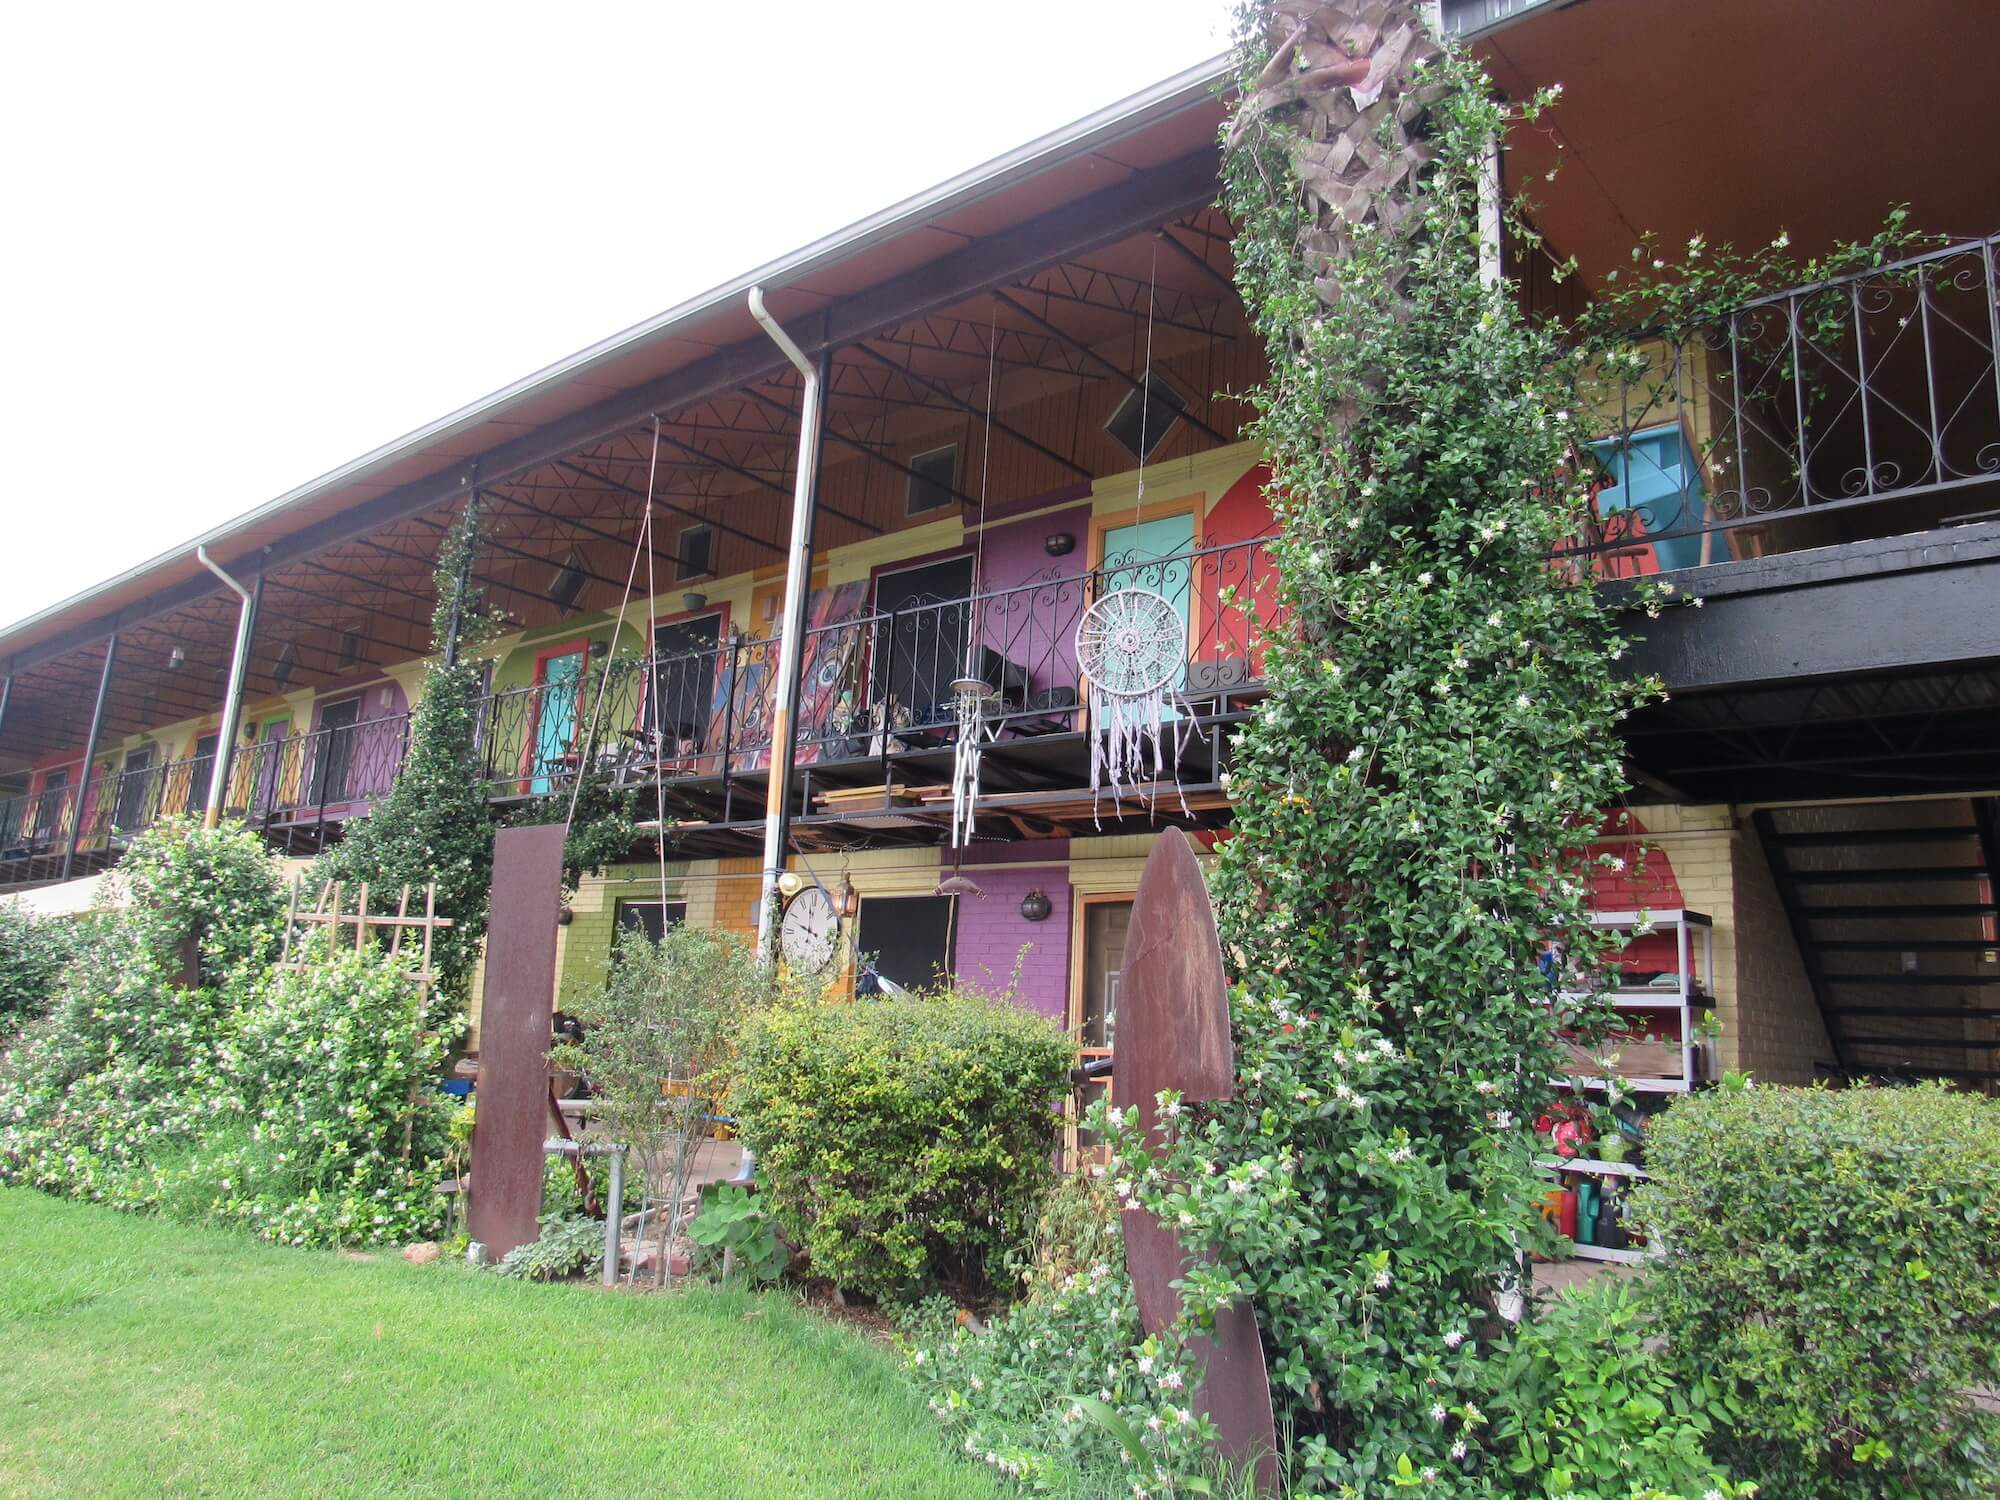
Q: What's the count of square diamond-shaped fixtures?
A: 3